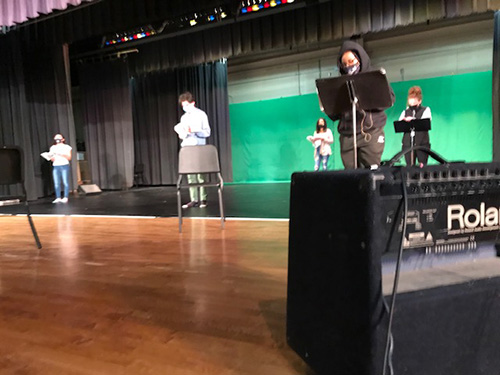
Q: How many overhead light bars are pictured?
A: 3